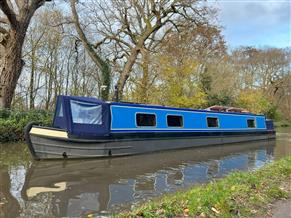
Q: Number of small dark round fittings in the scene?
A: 2